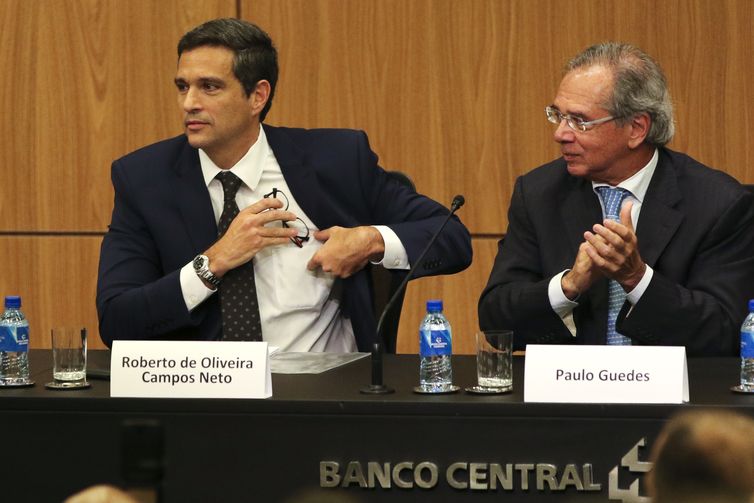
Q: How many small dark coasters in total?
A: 5